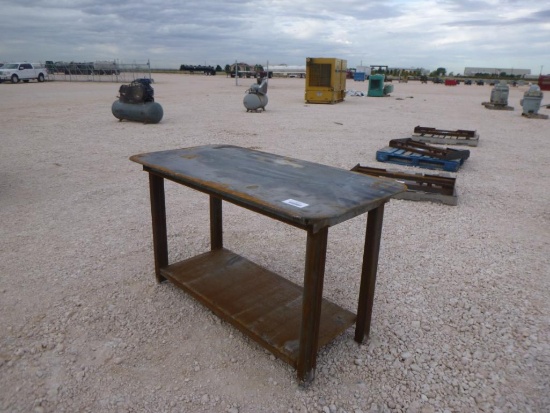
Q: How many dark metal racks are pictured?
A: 3